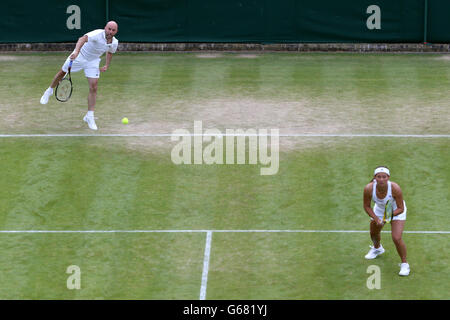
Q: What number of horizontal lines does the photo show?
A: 2